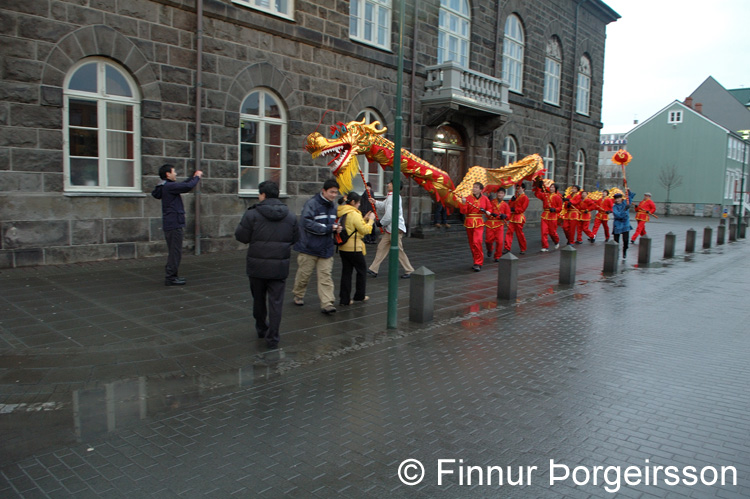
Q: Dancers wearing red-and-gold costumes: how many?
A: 8